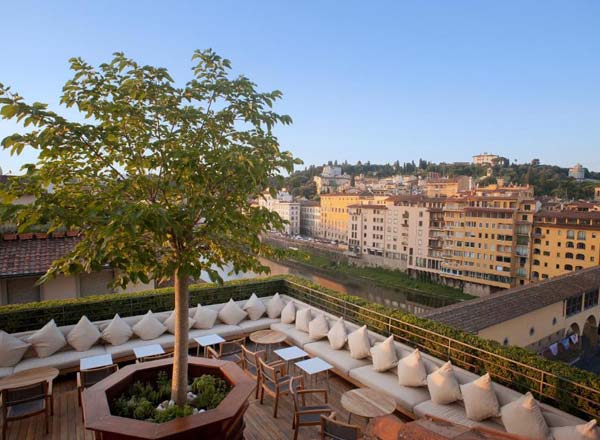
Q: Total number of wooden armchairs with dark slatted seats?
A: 8